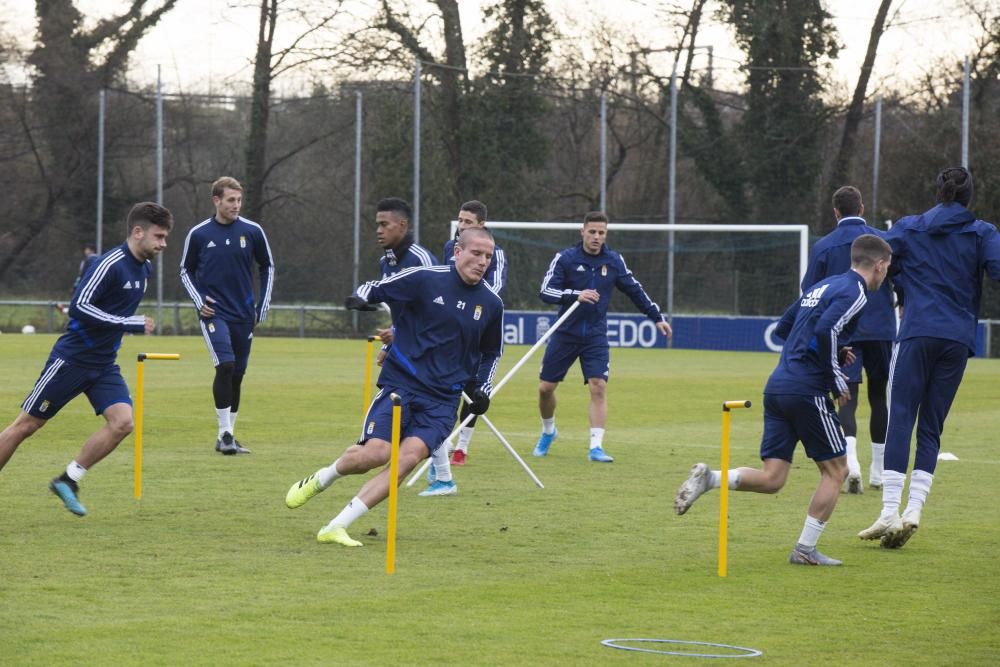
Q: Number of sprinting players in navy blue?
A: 3